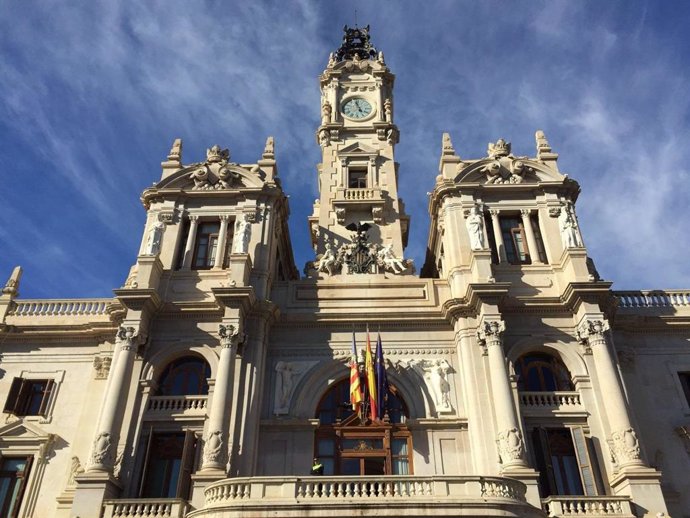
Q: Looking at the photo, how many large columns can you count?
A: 4